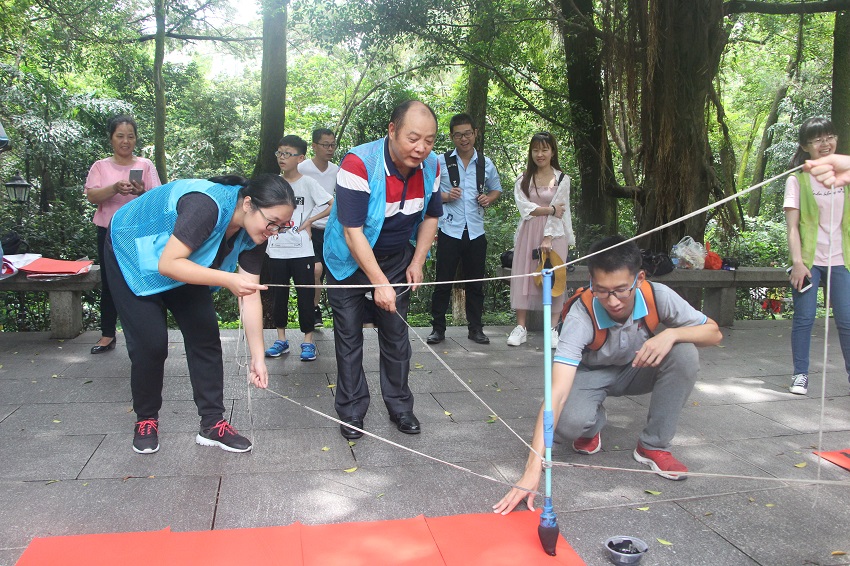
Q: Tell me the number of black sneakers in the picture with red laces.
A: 2